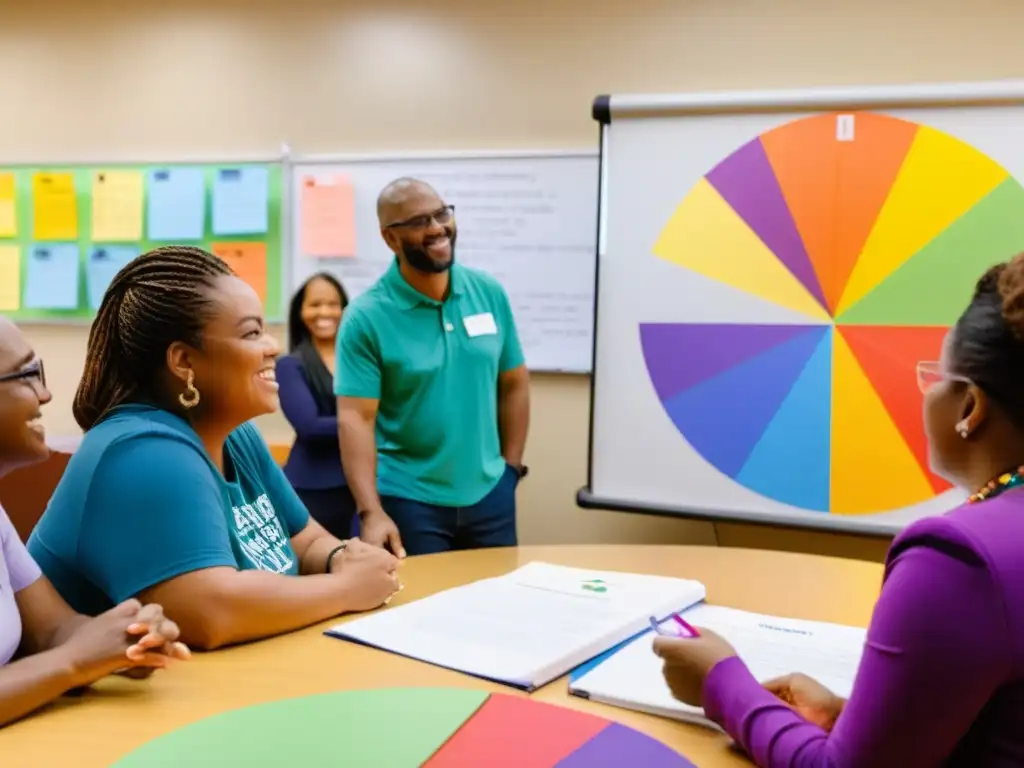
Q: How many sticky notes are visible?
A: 10